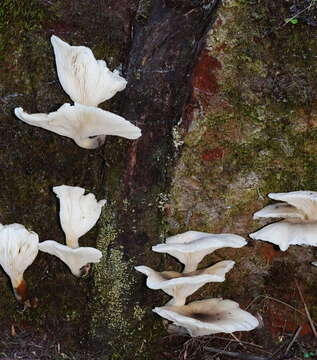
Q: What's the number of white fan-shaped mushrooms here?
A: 11